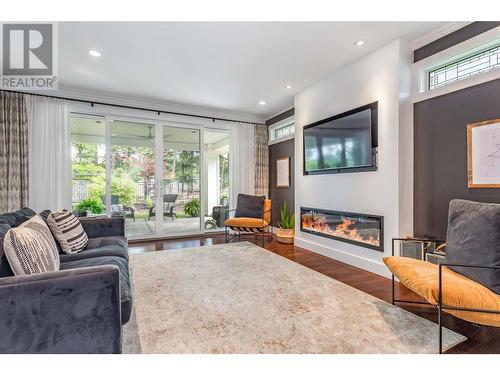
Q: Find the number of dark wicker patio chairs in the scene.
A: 2